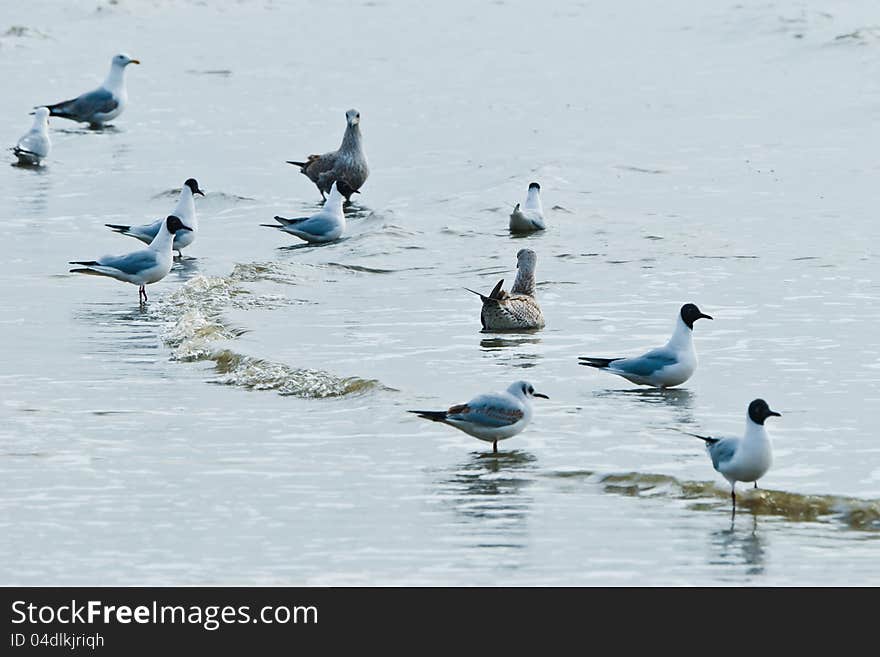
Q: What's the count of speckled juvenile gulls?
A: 2